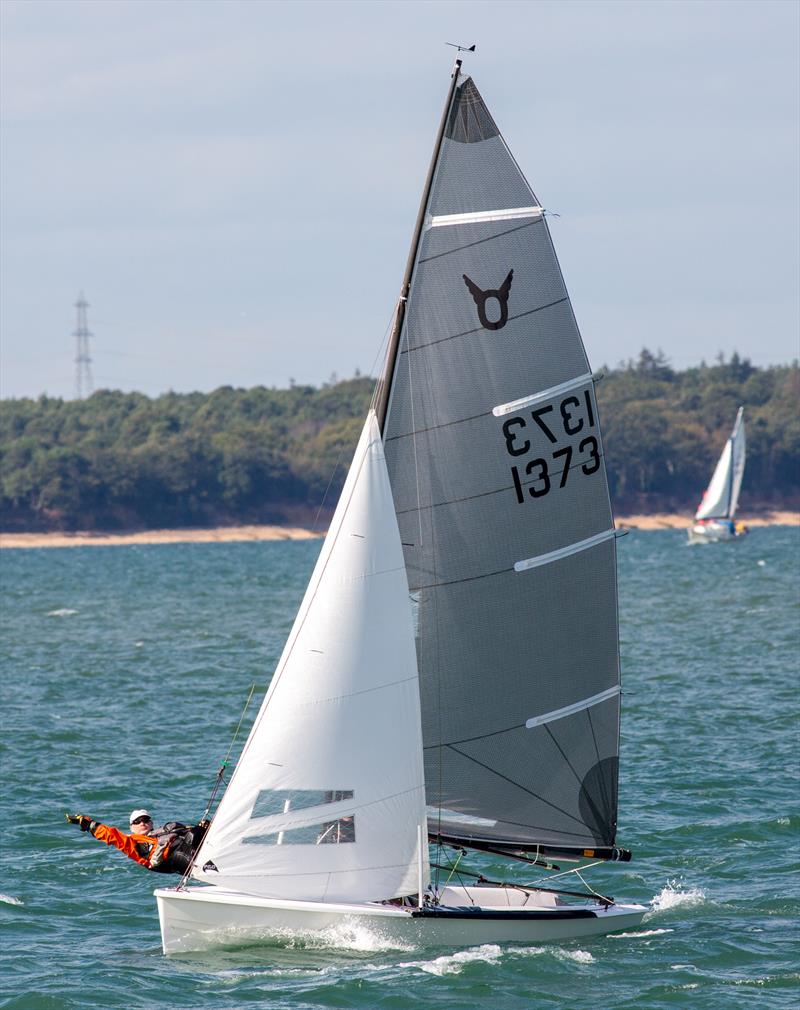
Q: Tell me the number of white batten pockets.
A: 4